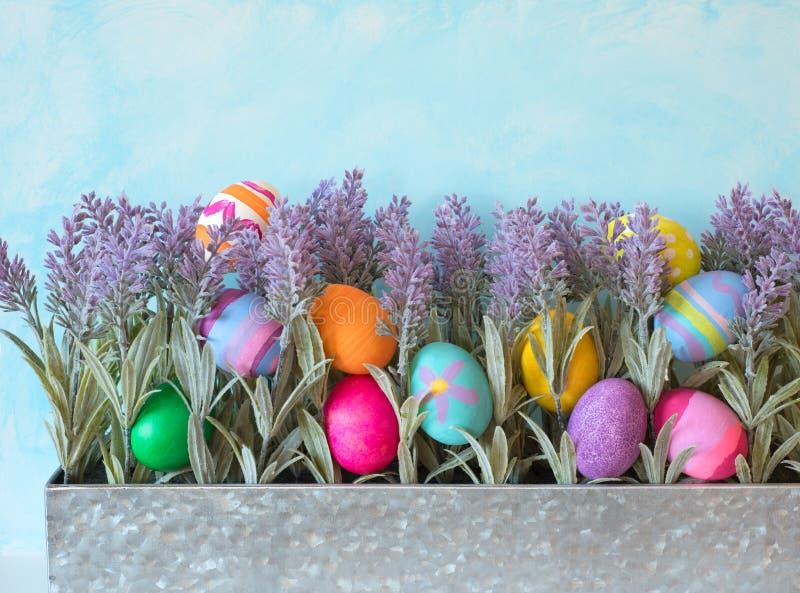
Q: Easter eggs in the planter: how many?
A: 11